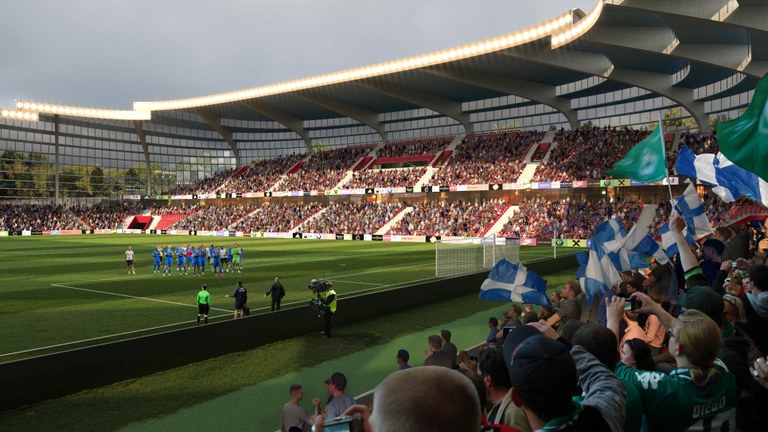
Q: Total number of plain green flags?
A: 2